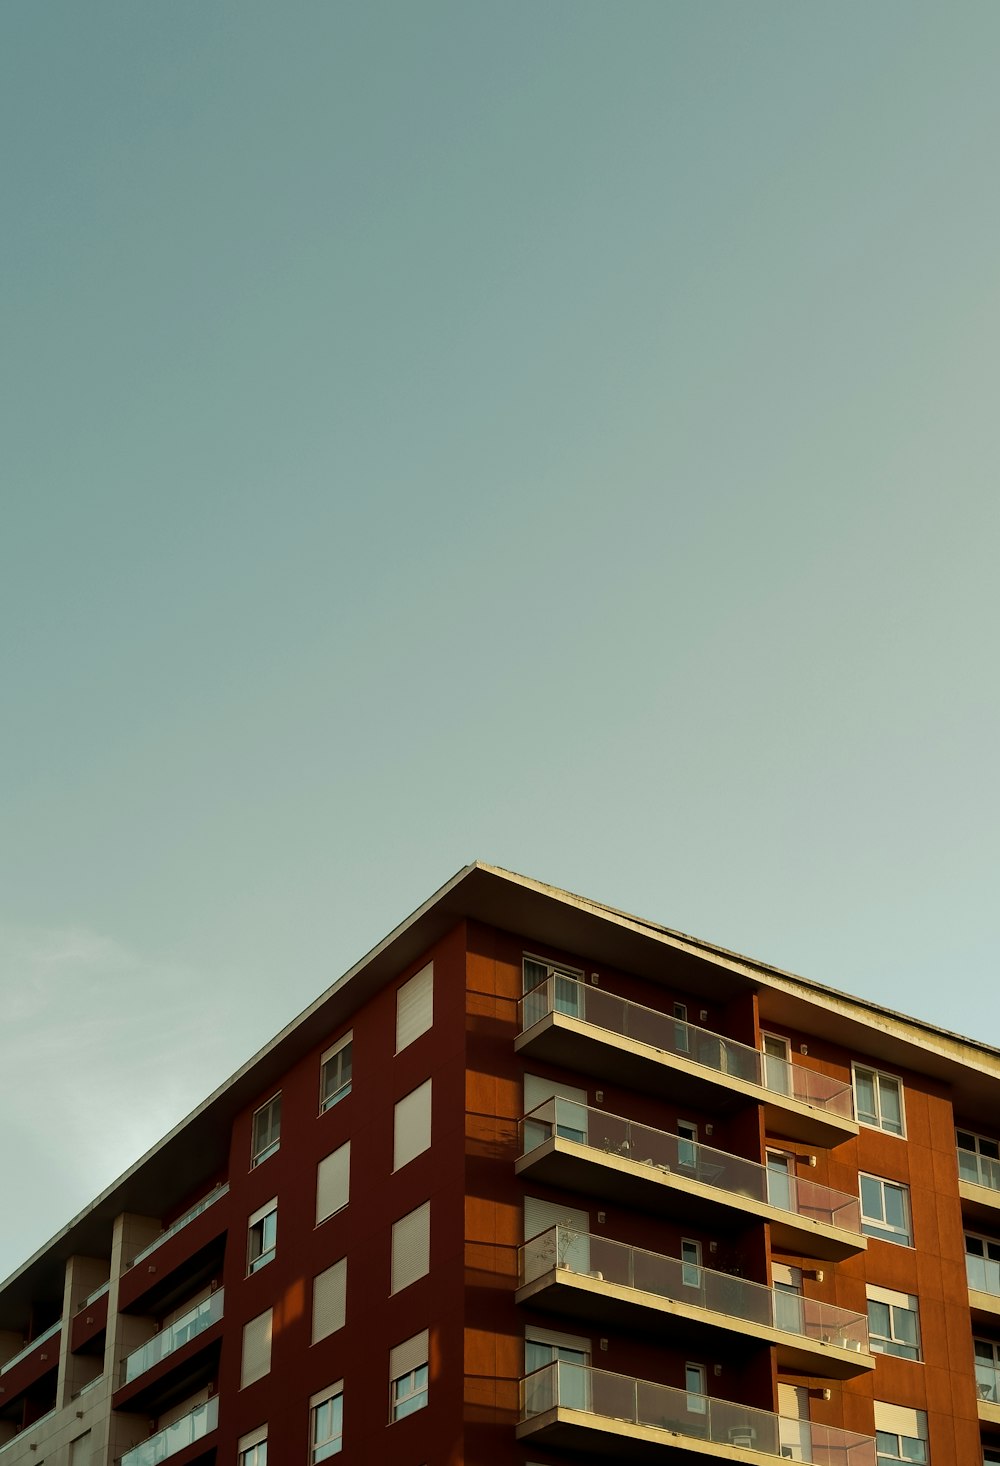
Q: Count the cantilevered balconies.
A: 4